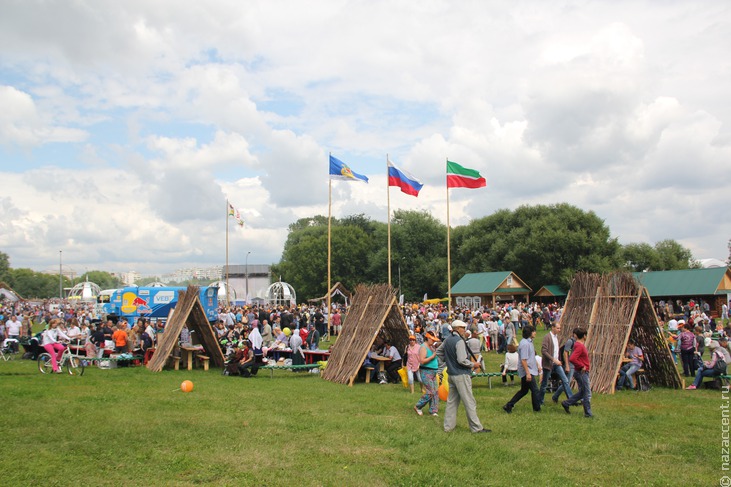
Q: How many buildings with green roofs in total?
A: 3